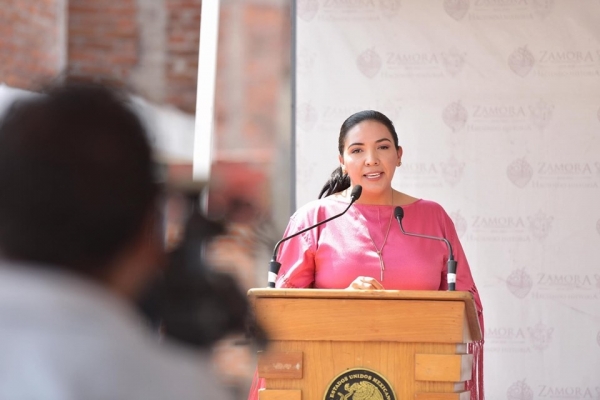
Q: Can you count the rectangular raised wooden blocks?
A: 4